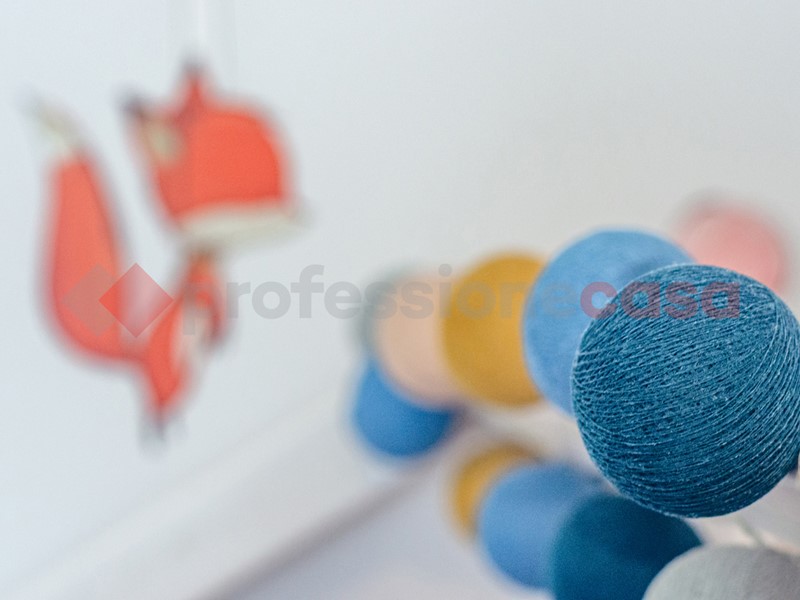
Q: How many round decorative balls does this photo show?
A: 11